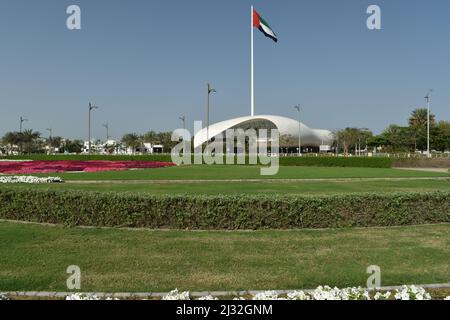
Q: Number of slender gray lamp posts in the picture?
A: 8